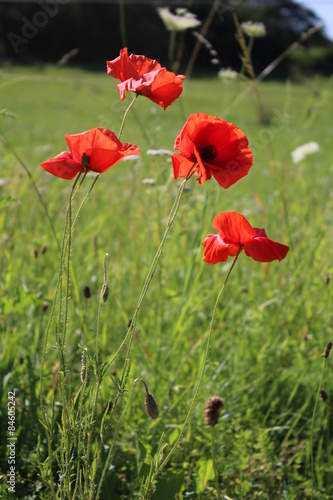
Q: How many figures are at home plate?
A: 0